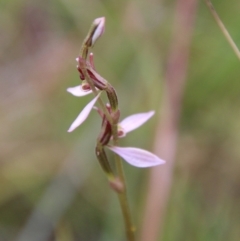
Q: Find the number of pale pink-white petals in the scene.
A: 4